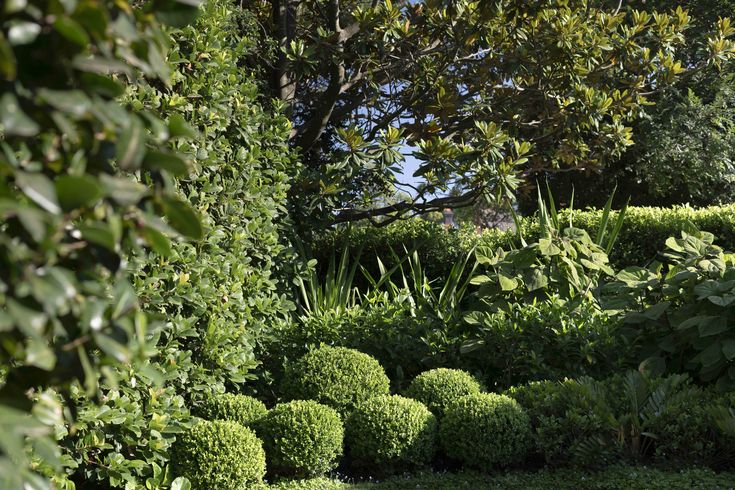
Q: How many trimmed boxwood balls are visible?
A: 7